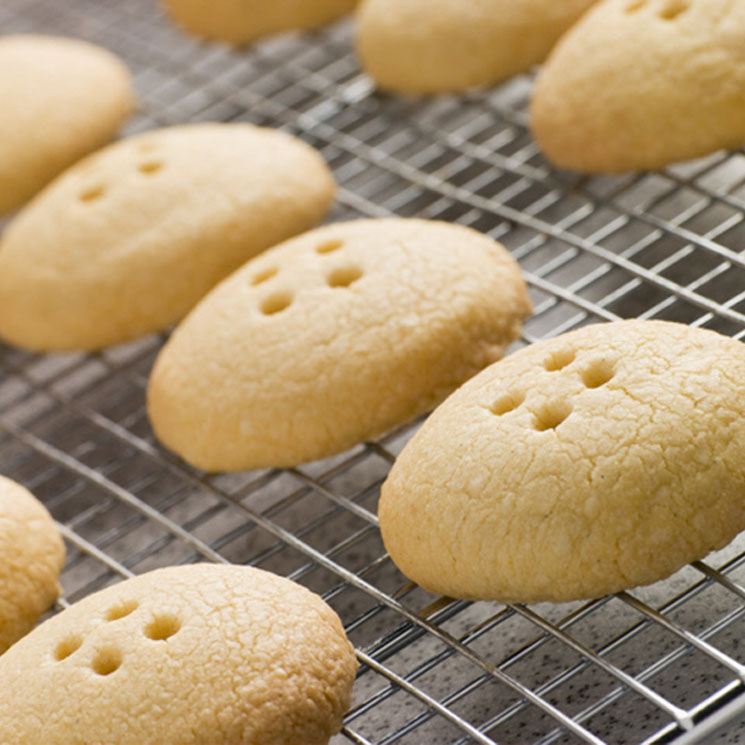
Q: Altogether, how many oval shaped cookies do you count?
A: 9